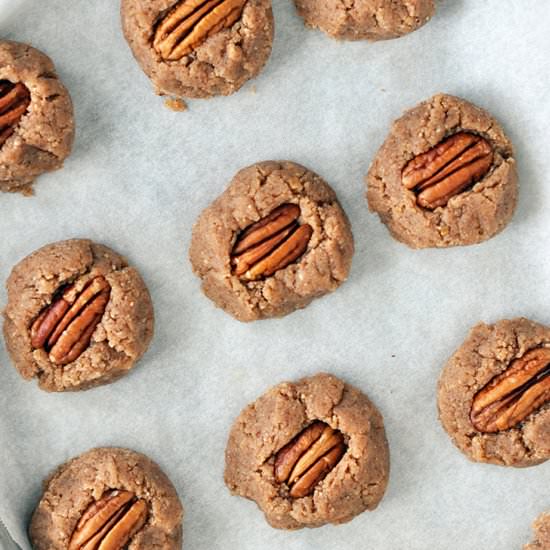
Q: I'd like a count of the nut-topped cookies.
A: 8